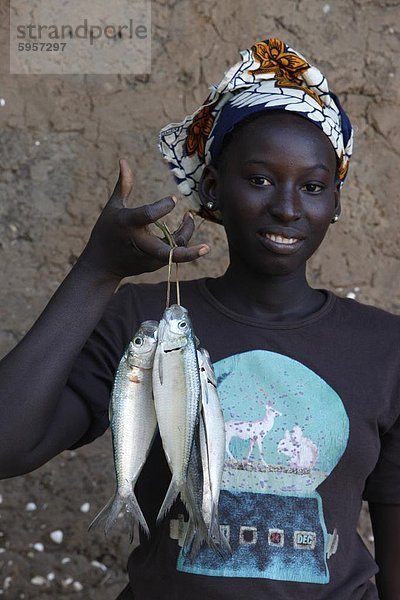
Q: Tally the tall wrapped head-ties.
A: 1